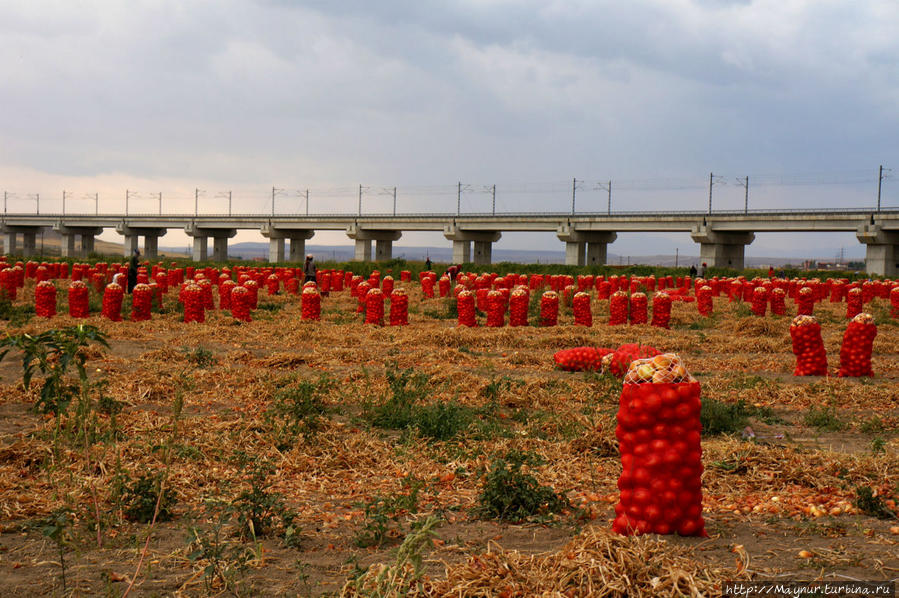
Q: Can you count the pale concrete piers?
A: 10